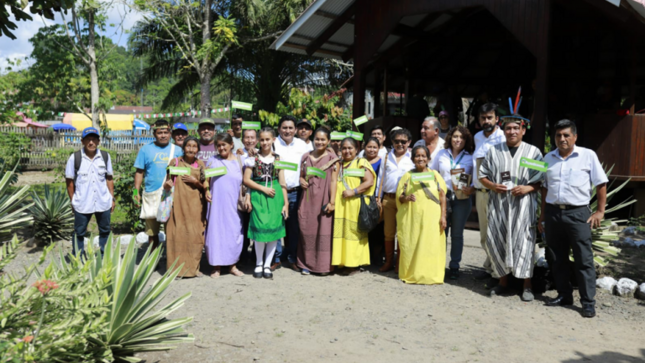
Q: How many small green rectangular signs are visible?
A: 12